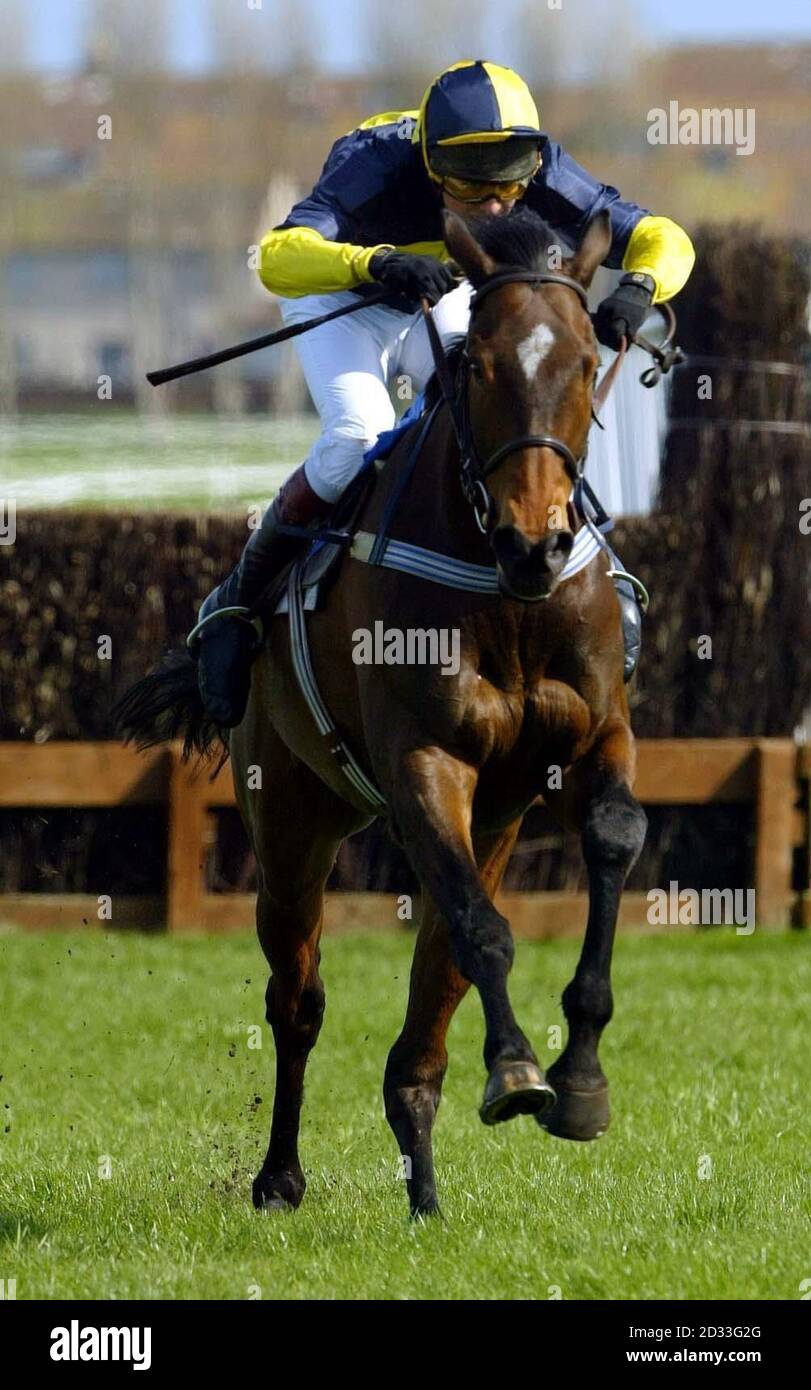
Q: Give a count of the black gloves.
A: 2